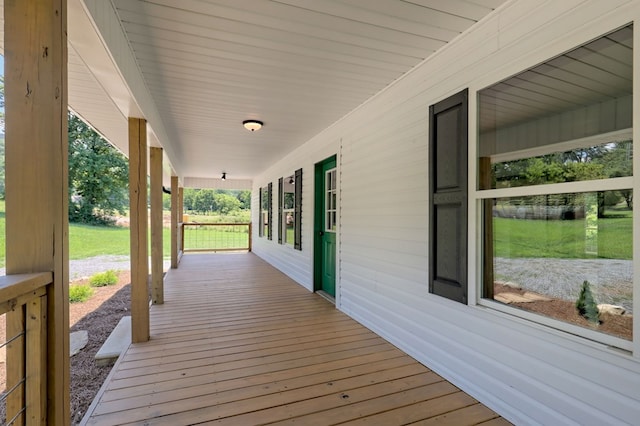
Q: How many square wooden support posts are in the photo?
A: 5